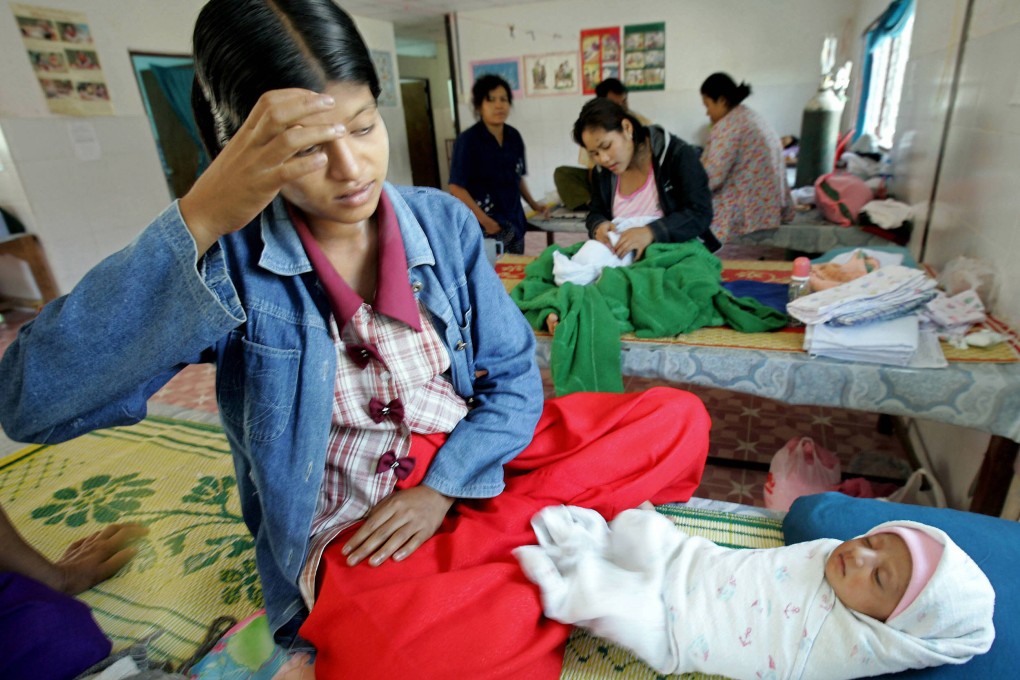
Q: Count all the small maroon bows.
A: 3